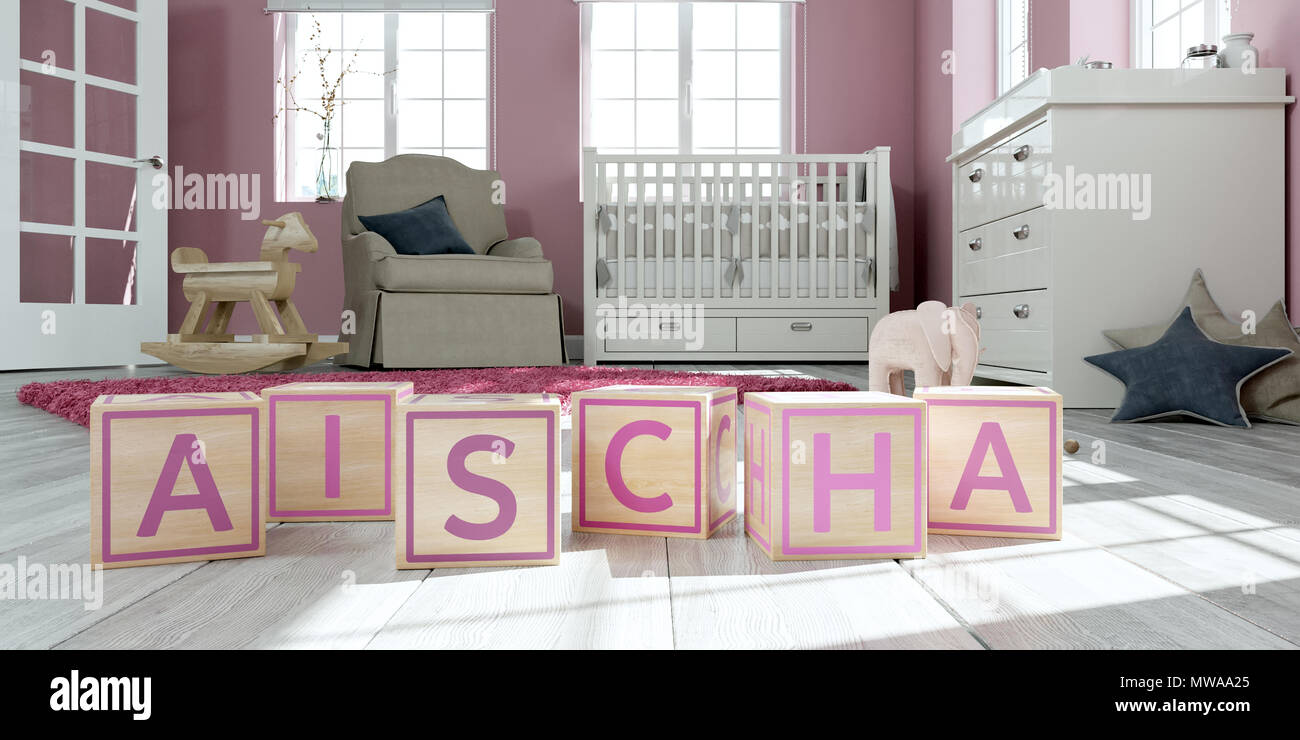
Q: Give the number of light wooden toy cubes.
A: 6